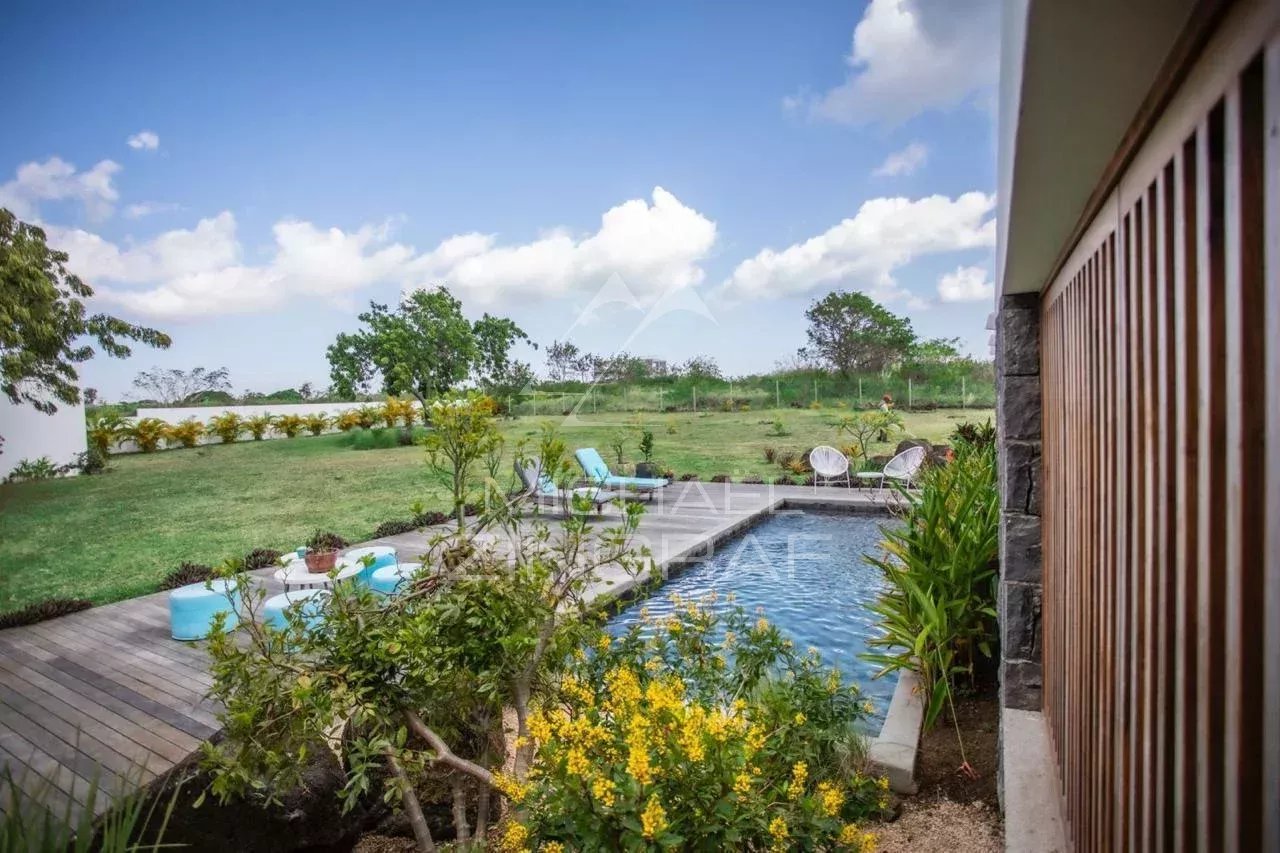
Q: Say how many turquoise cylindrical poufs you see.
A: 4